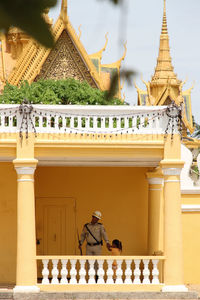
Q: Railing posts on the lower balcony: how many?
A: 13